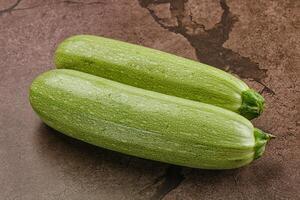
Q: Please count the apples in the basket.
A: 0